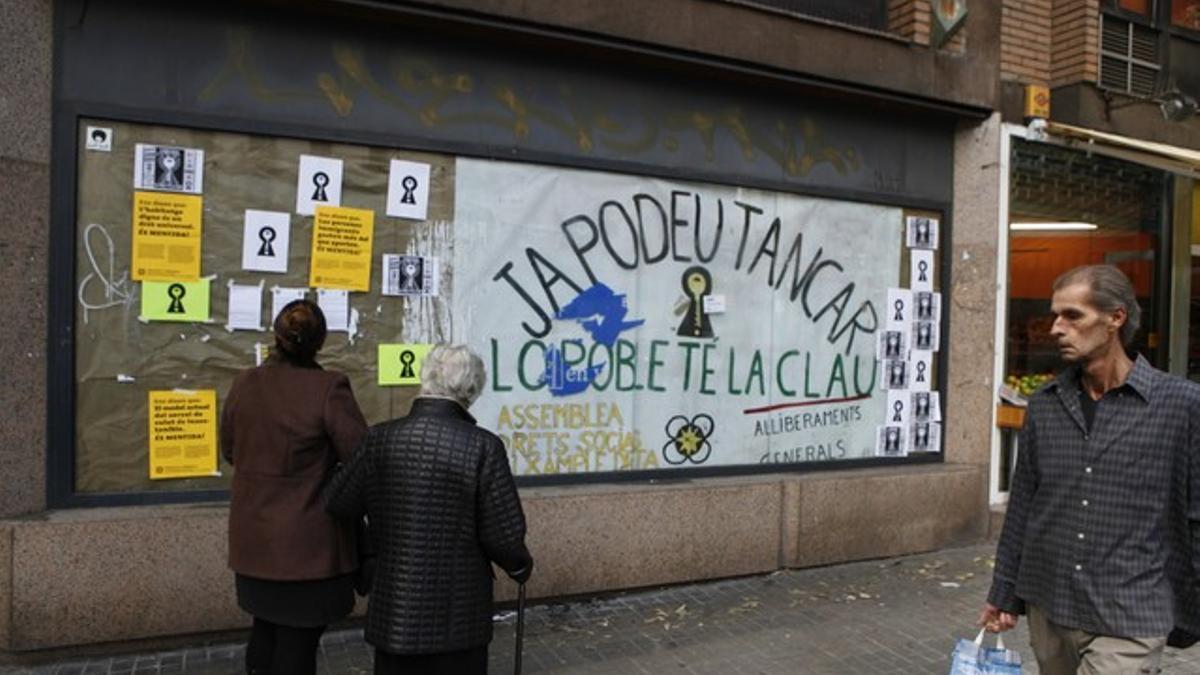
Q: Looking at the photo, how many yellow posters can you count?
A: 3